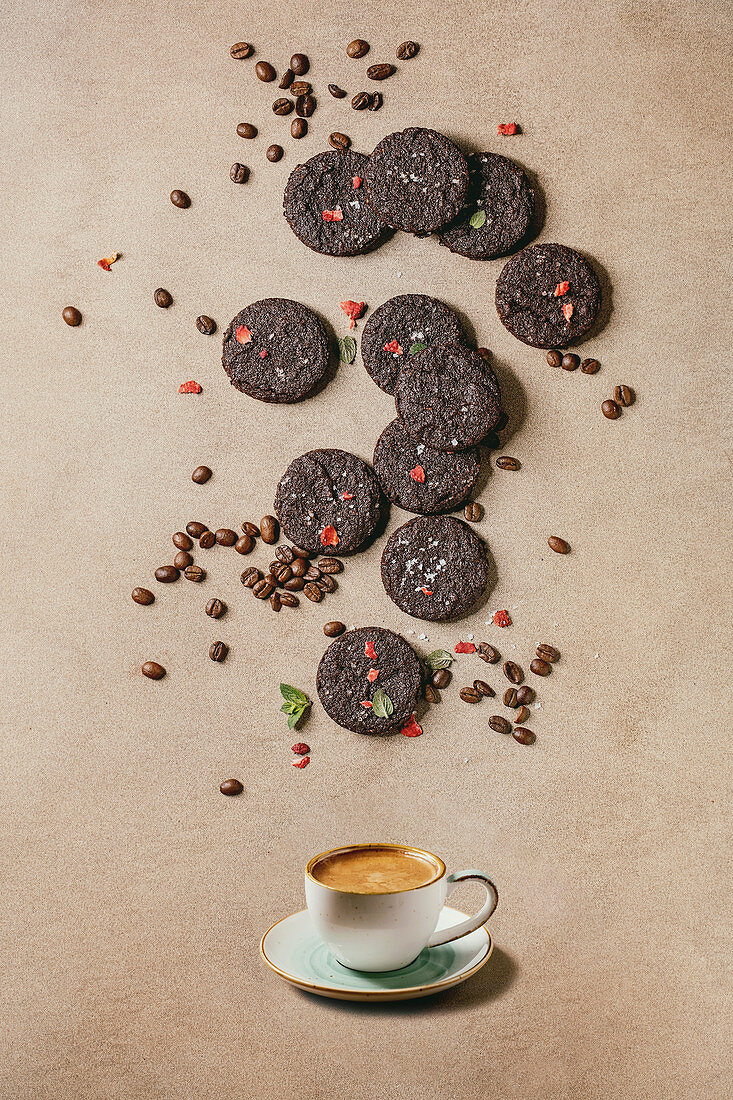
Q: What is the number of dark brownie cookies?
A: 11